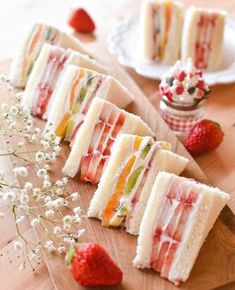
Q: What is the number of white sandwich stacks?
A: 8